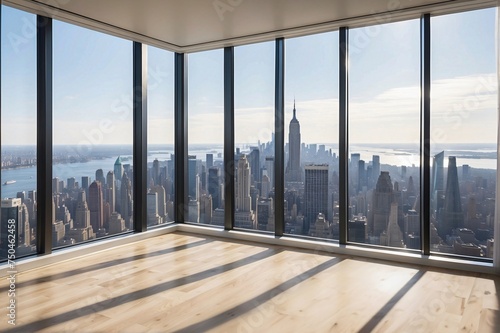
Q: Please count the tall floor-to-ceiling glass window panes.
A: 8